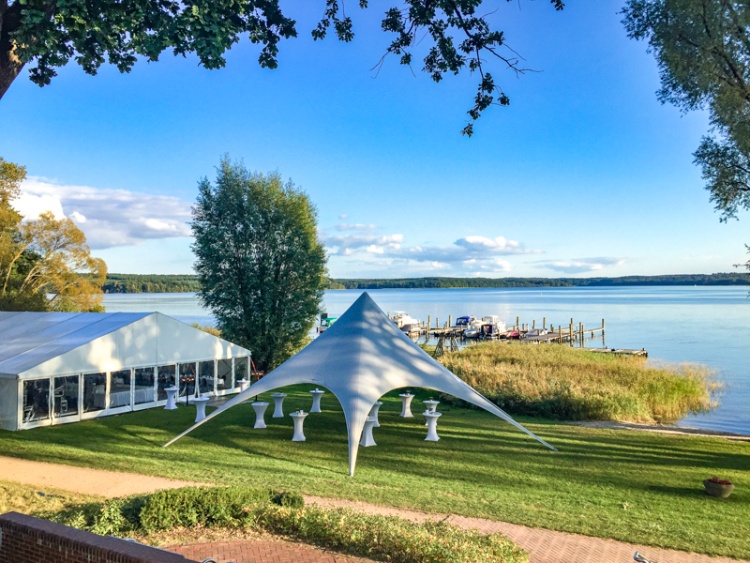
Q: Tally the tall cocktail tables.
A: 12